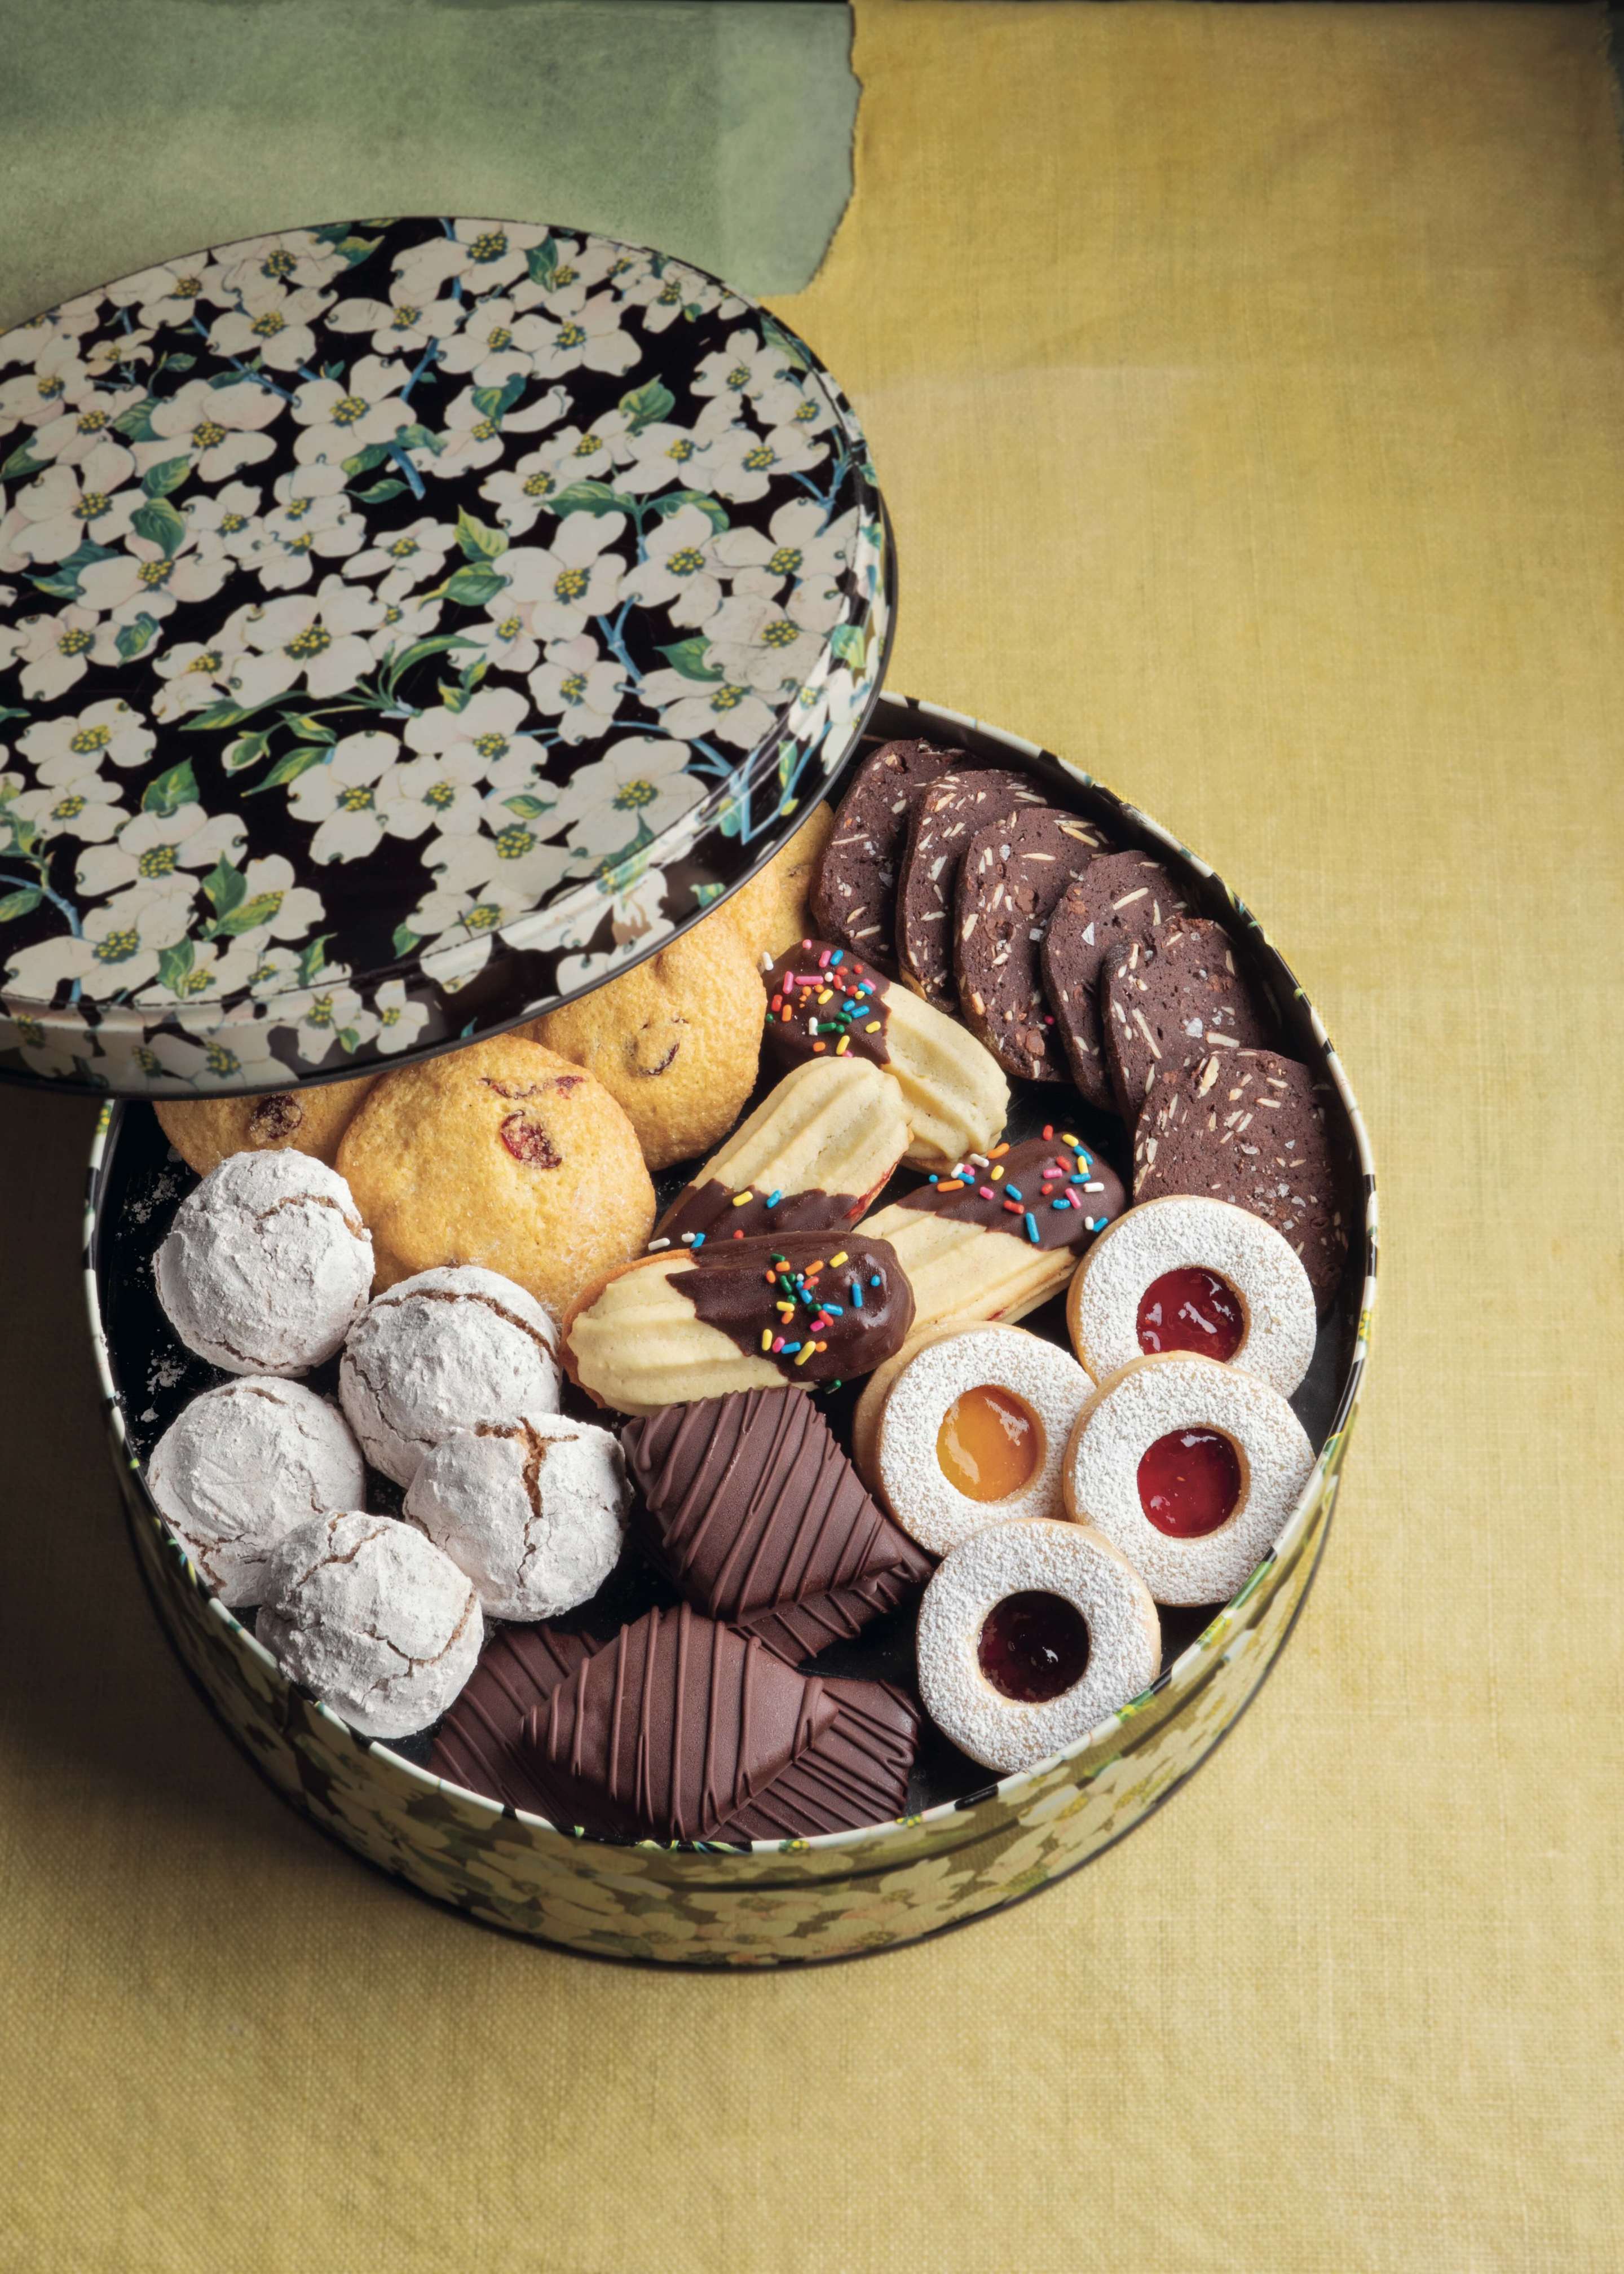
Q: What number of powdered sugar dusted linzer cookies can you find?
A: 4